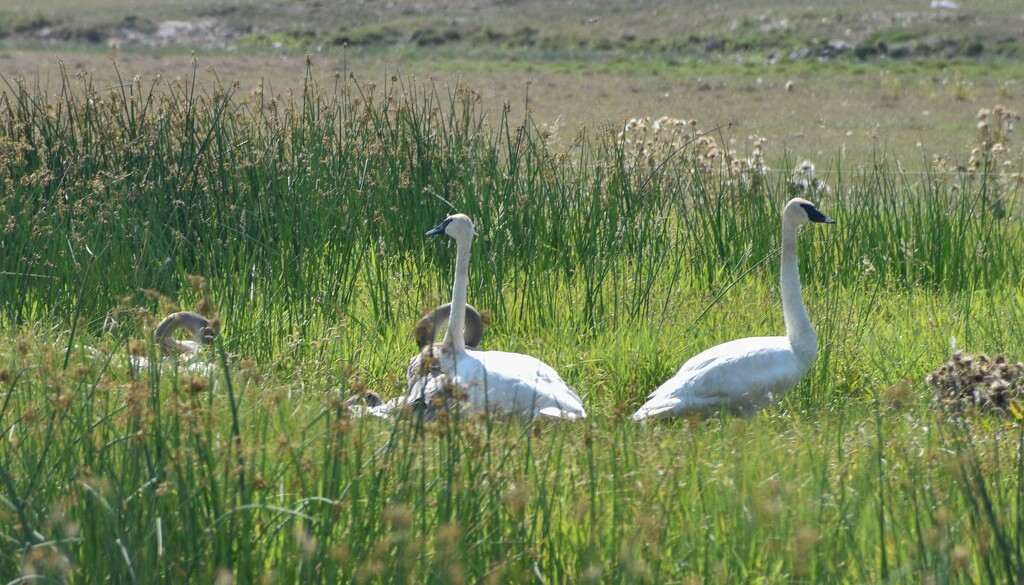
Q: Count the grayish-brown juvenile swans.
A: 2